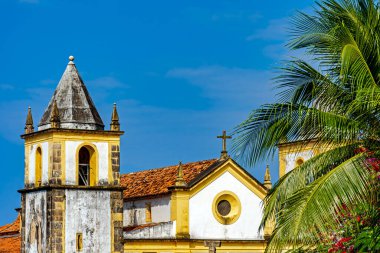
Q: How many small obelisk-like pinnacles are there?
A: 5